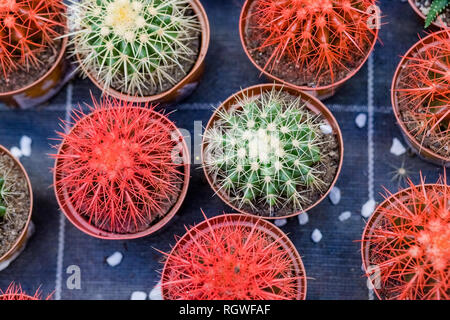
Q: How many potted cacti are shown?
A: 11